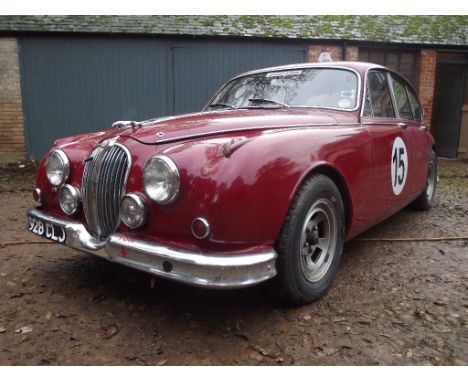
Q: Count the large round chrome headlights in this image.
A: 2